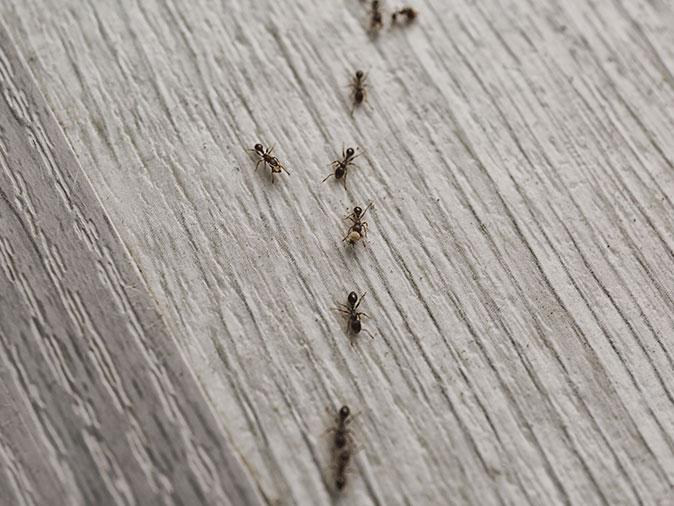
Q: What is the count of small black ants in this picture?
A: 9